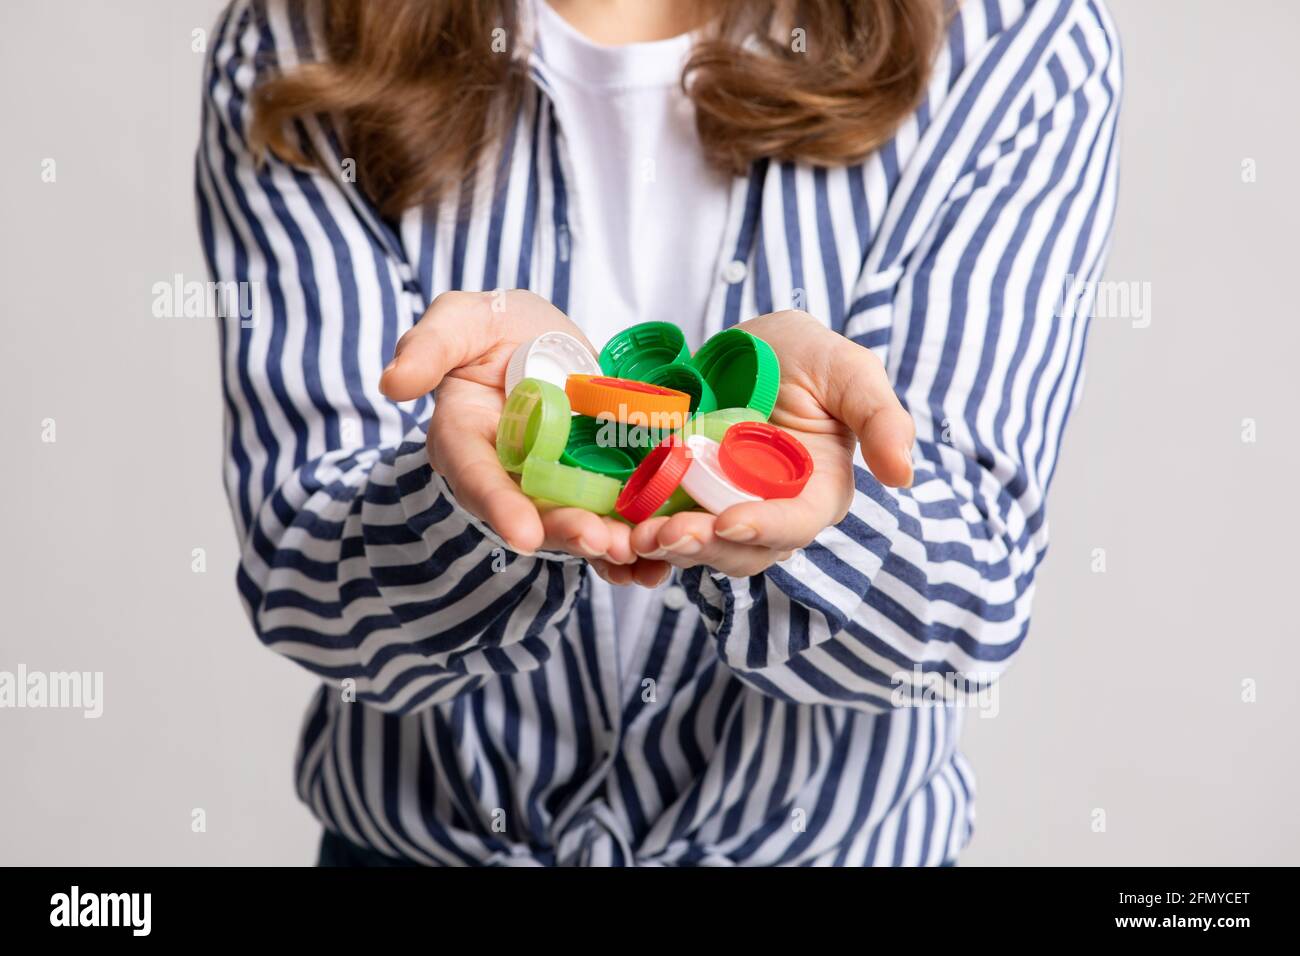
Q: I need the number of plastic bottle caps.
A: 13